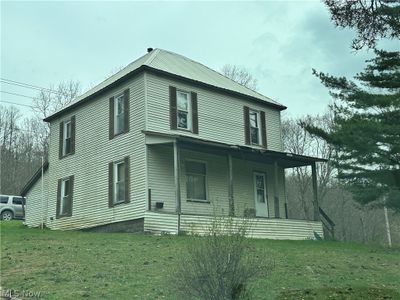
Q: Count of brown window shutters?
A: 12